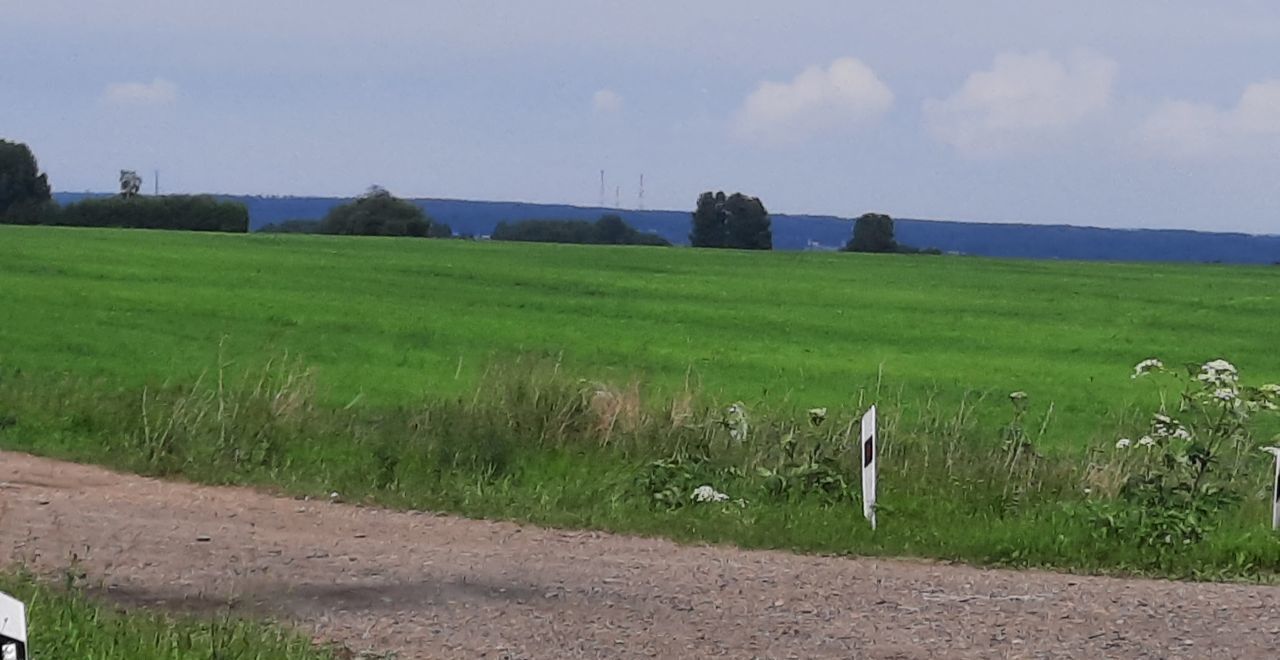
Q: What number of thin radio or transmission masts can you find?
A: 4